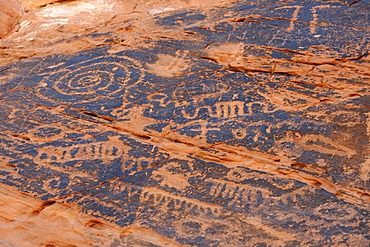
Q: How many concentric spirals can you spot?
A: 1